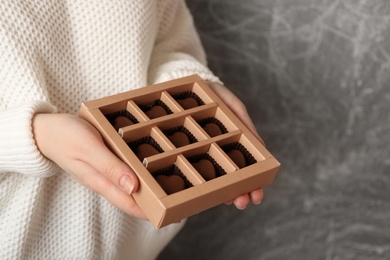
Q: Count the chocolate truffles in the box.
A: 9